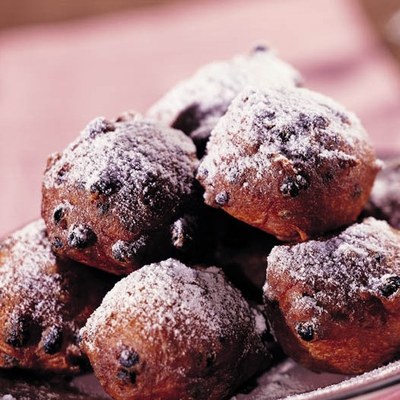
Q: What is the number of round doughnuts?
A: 7